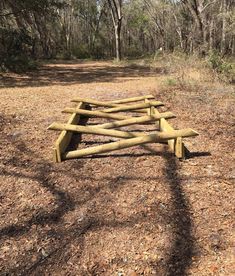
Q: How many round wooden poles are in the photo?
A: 7